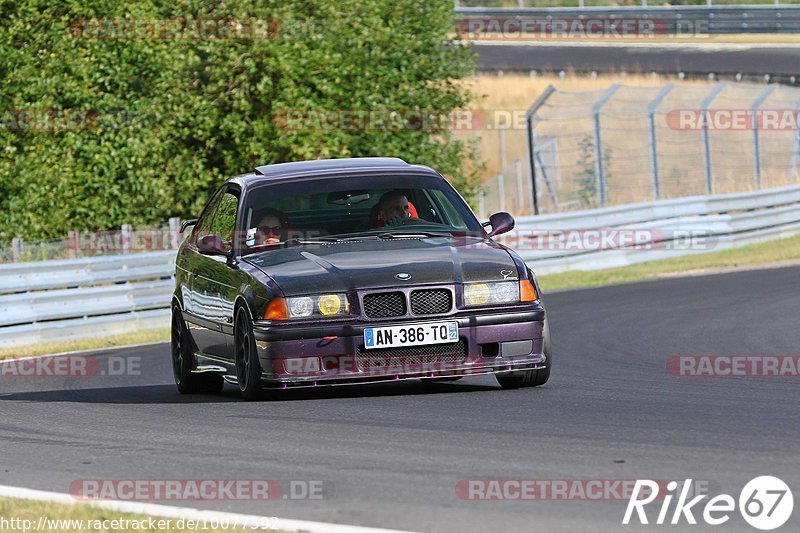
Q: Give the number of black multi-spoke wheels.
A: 2